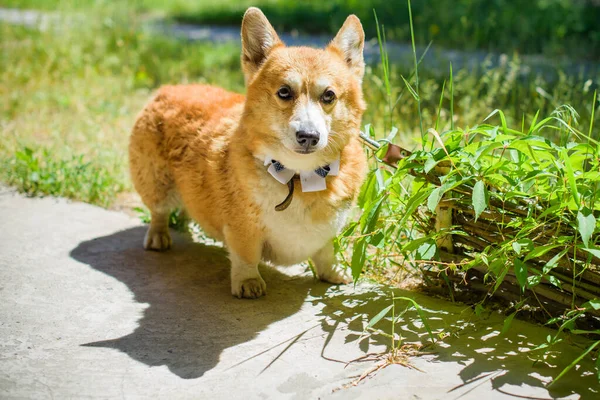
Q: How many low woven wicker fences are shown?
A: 1